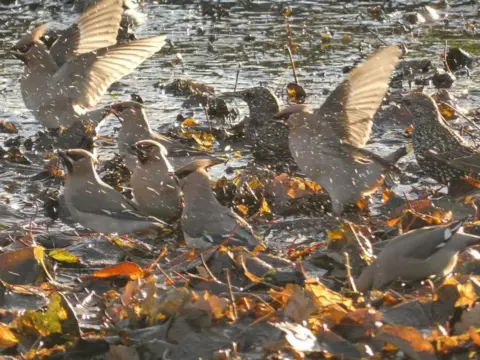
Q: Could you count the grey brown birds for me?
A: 7